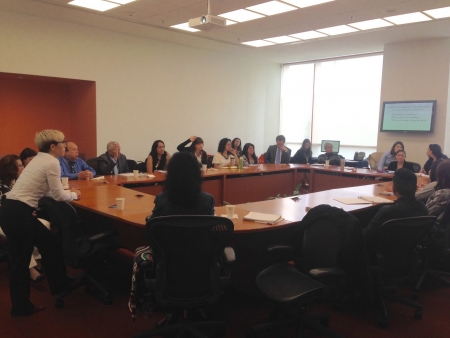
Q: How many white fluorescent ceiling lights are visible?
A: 14